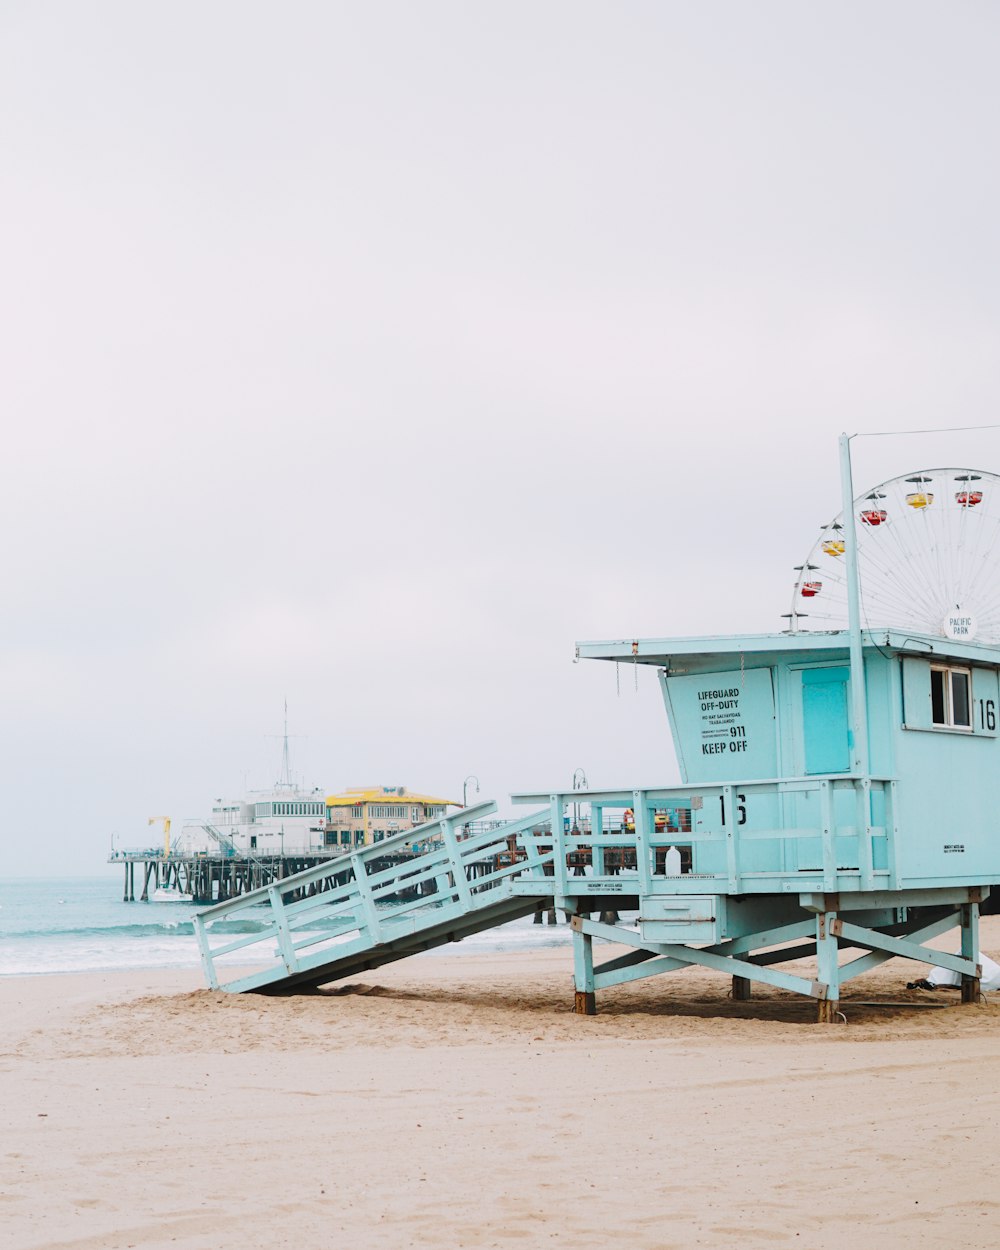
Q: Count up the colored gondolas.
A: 5